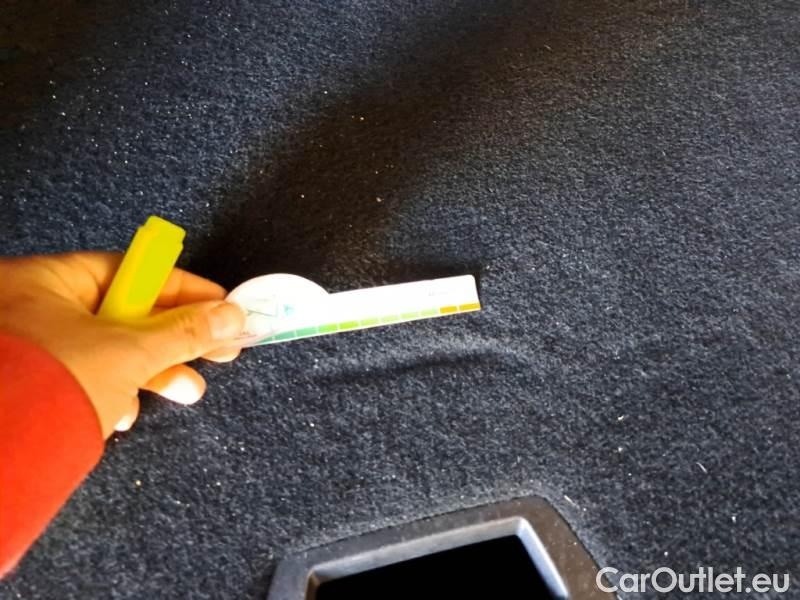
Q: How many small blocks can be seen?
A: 11